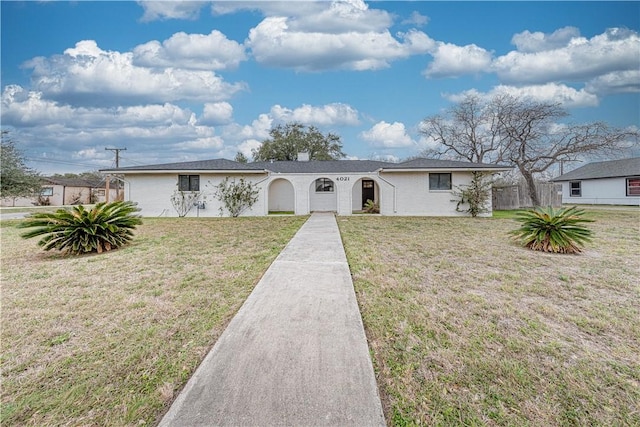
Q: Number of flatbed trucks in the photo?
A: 0